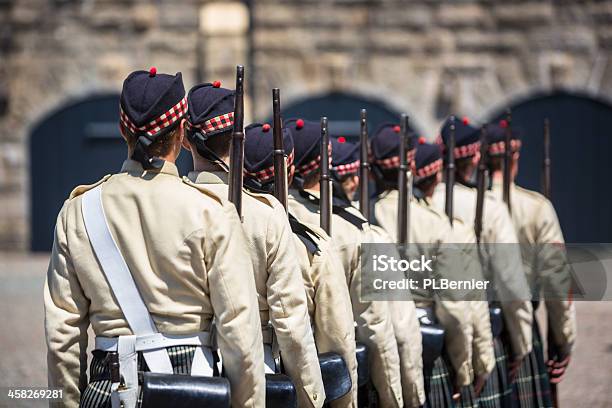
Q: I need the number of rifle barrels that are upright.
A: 9